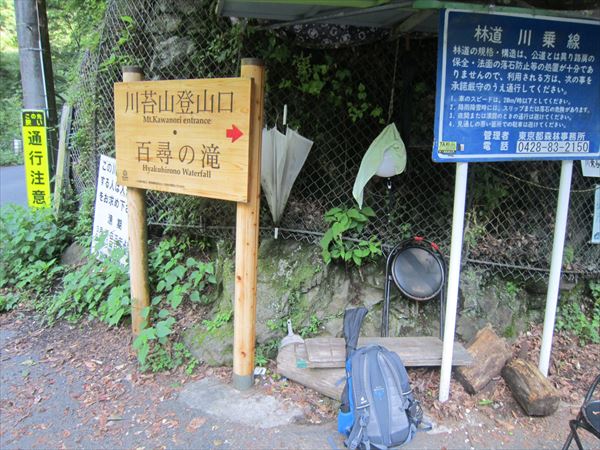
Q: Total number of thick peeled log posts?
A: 2